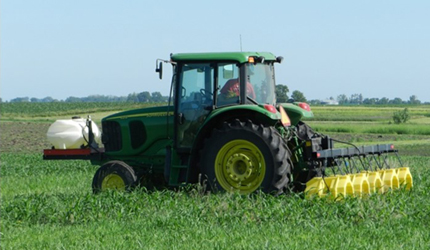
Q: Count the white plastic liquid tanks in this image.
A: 1